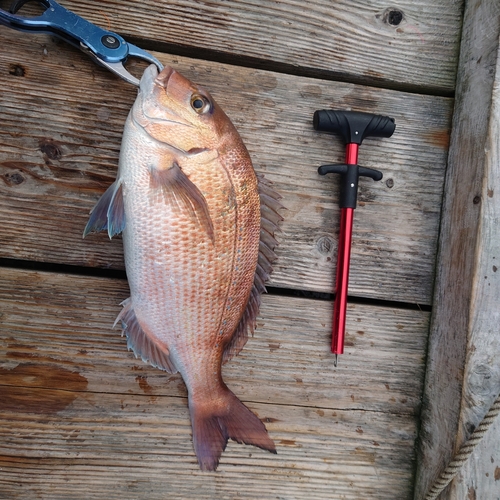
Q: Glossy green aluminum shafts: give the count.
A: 0